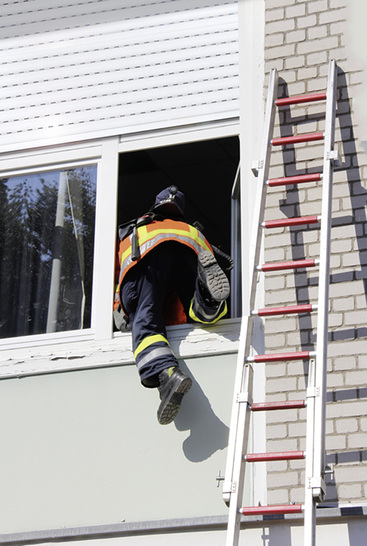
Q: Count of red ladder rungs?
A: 10